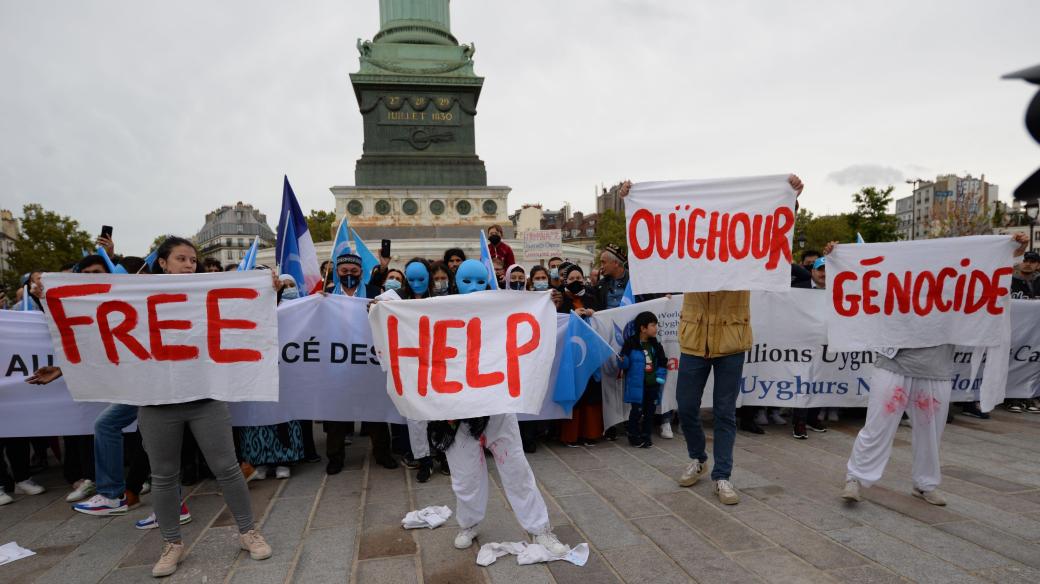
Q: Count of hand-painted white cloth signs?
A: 4